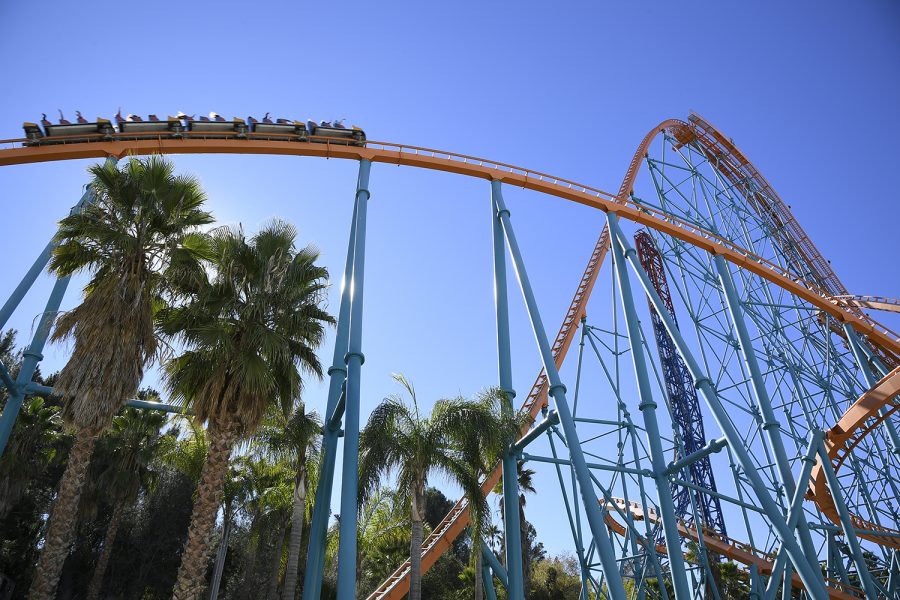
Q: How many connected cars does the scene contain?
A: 5